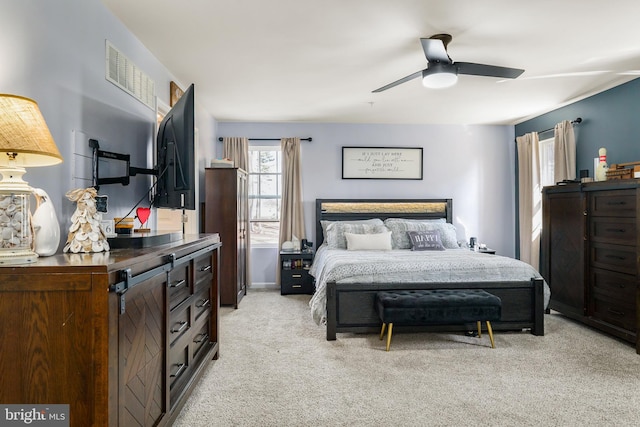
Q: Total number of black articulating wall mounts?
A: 1